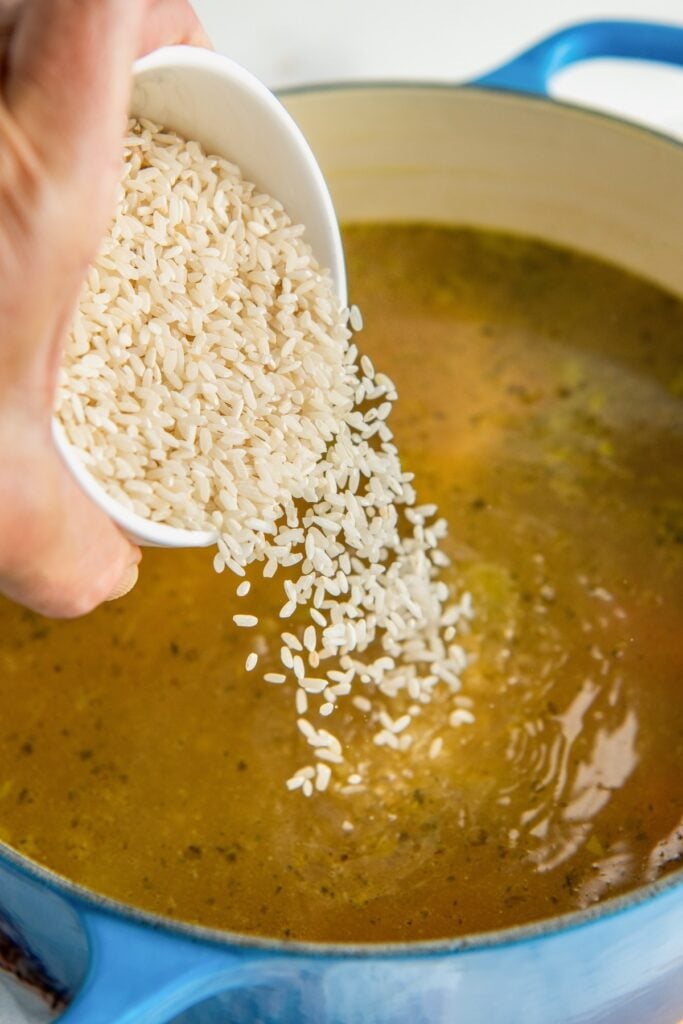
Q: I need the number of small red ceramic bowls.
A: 0